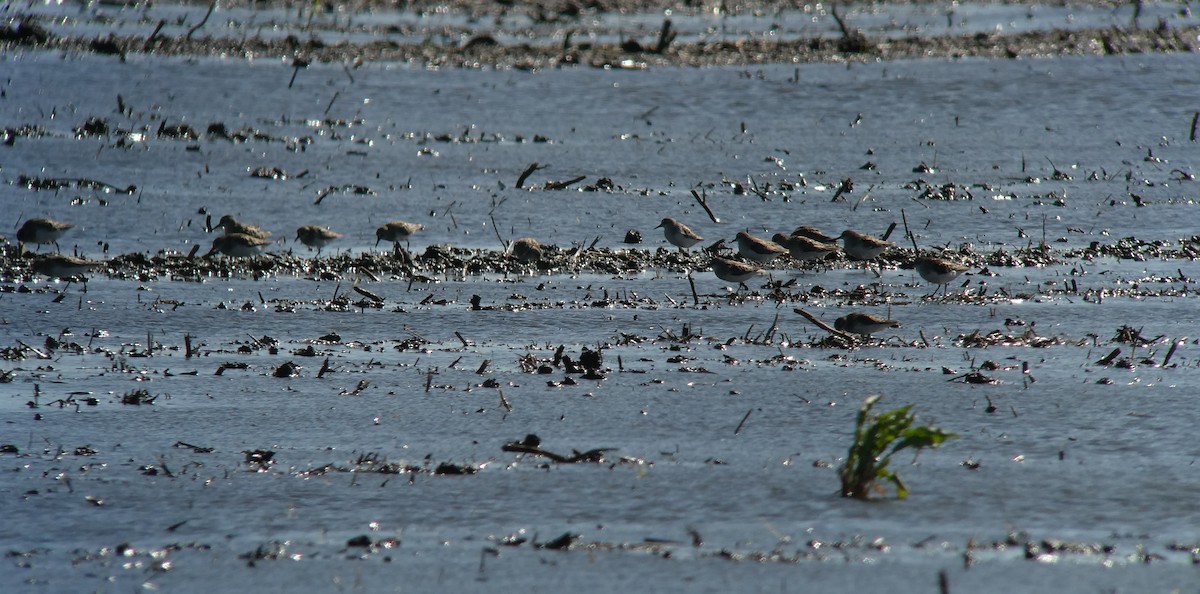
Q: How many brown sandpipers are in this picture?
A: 15